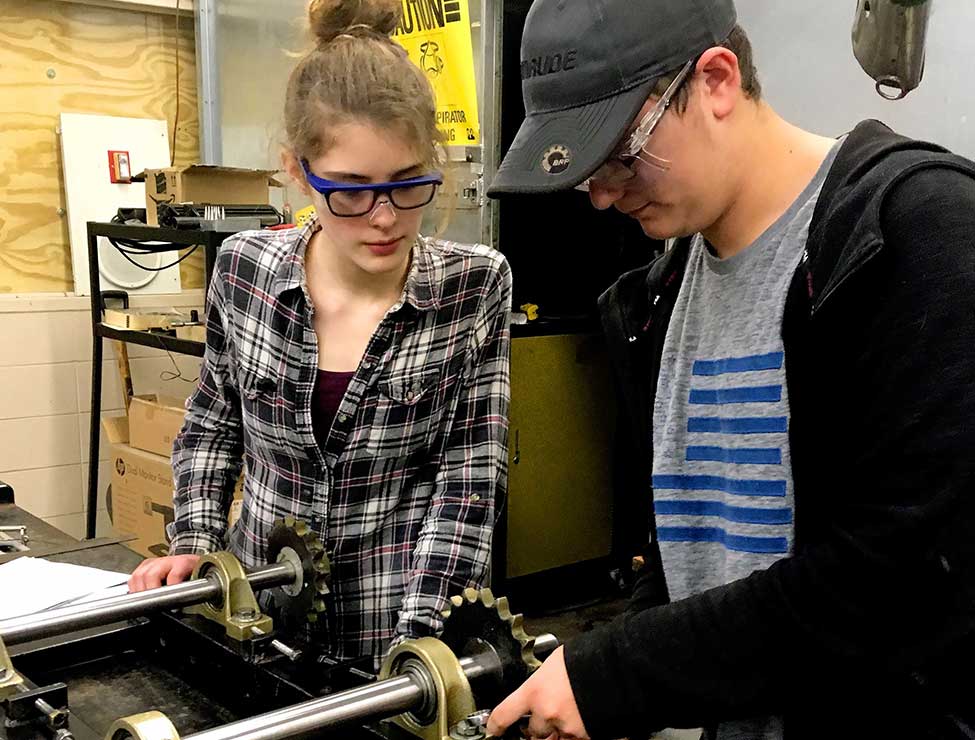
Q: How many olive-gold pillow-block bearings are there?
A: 4